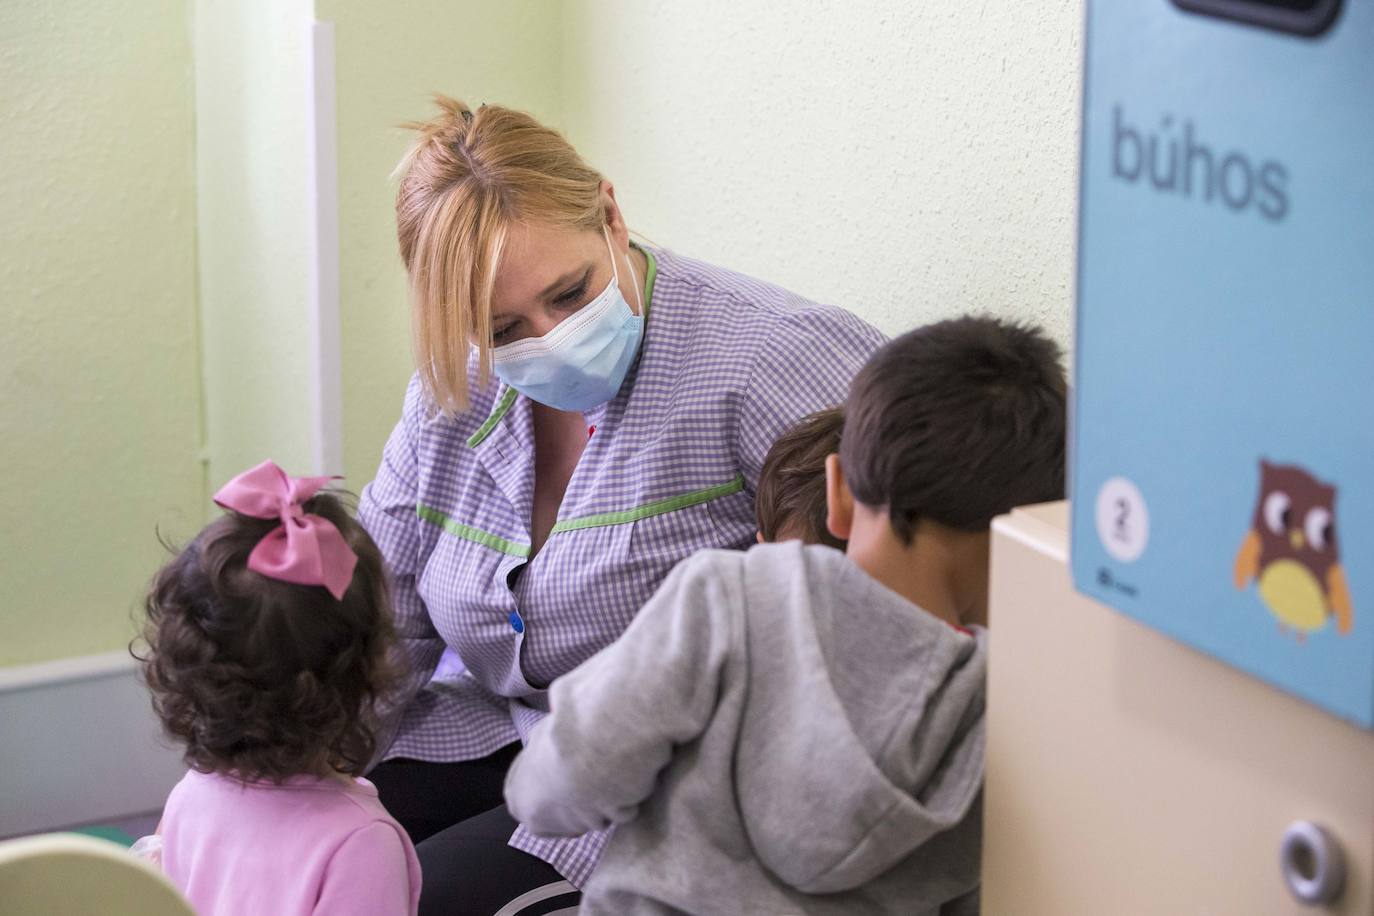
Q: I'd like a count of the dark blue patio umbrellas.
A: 0